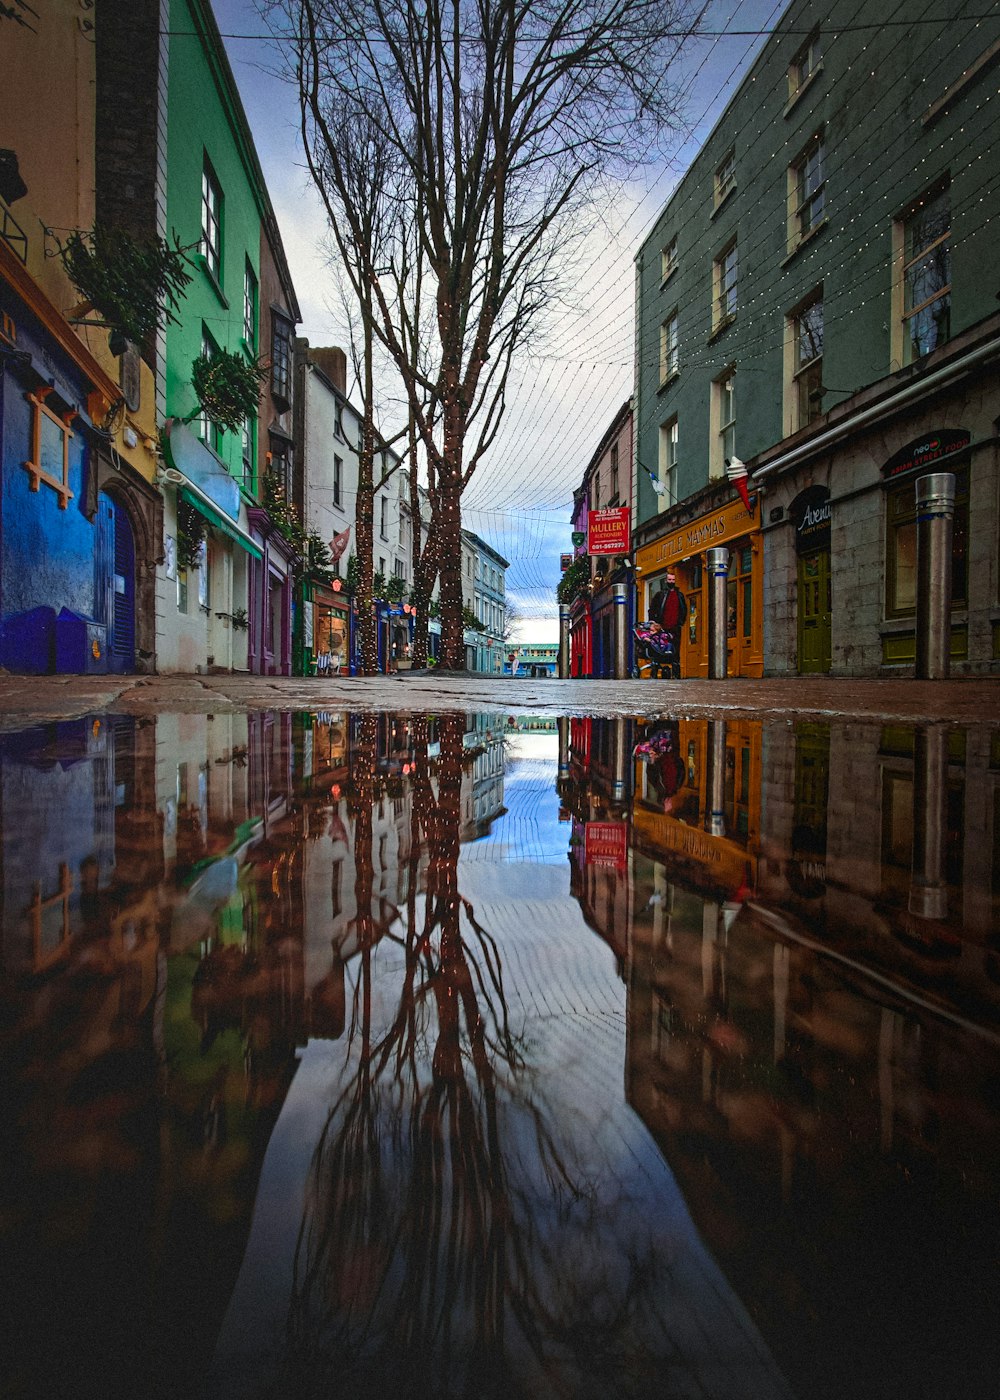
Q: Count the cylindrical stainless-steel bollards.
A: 4